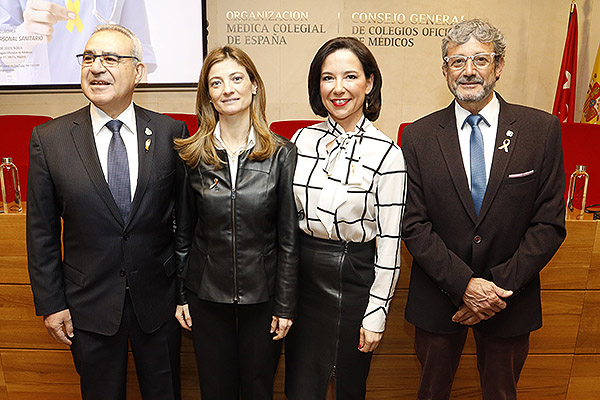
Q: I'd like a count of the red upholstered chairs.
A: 5